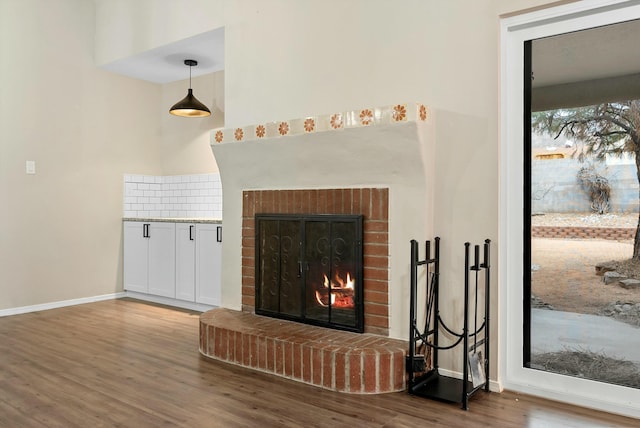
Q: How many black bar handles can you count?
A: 4